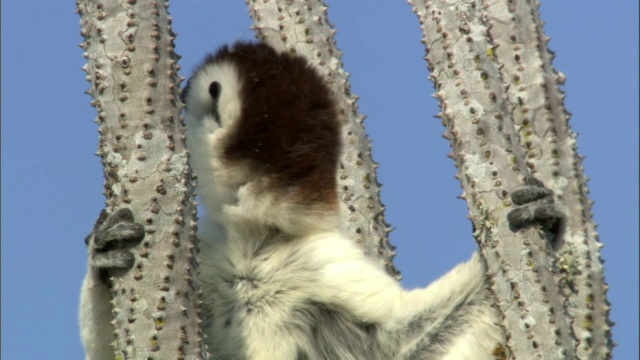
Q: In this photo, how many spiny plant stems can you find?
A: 4